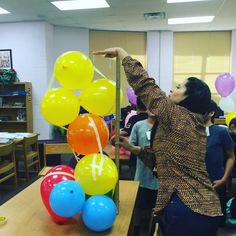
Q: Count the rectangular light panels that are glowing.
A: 4